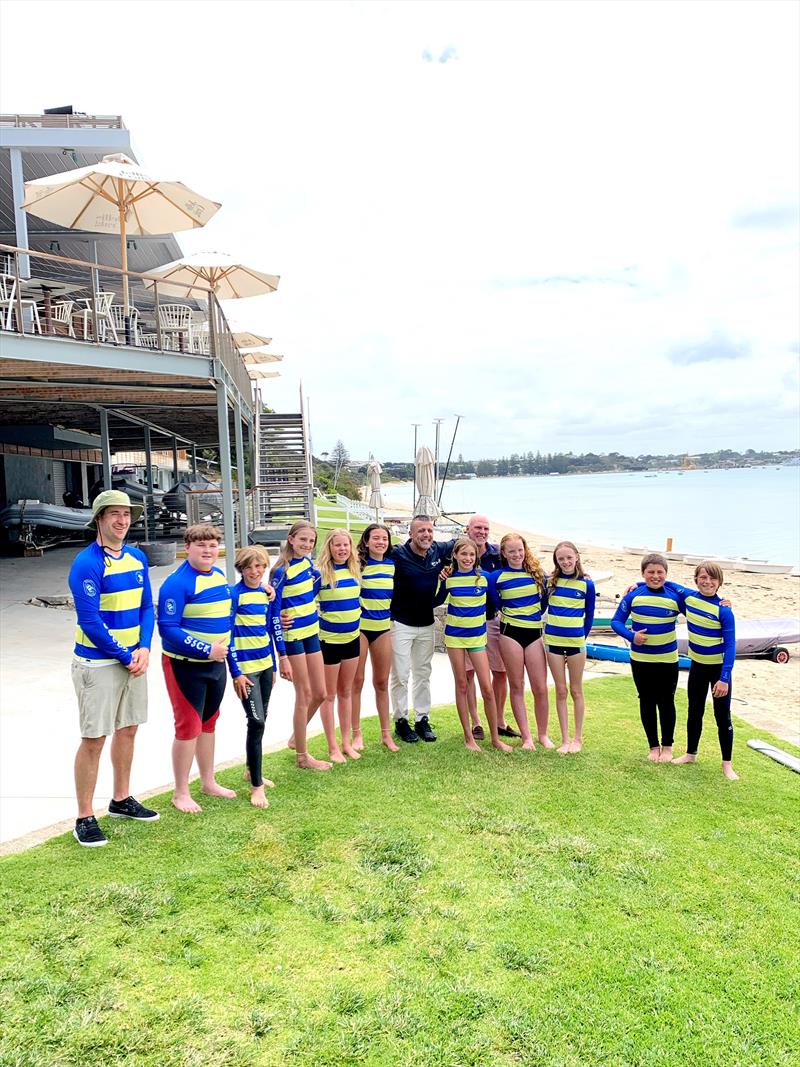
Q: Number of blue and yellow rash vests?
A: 11